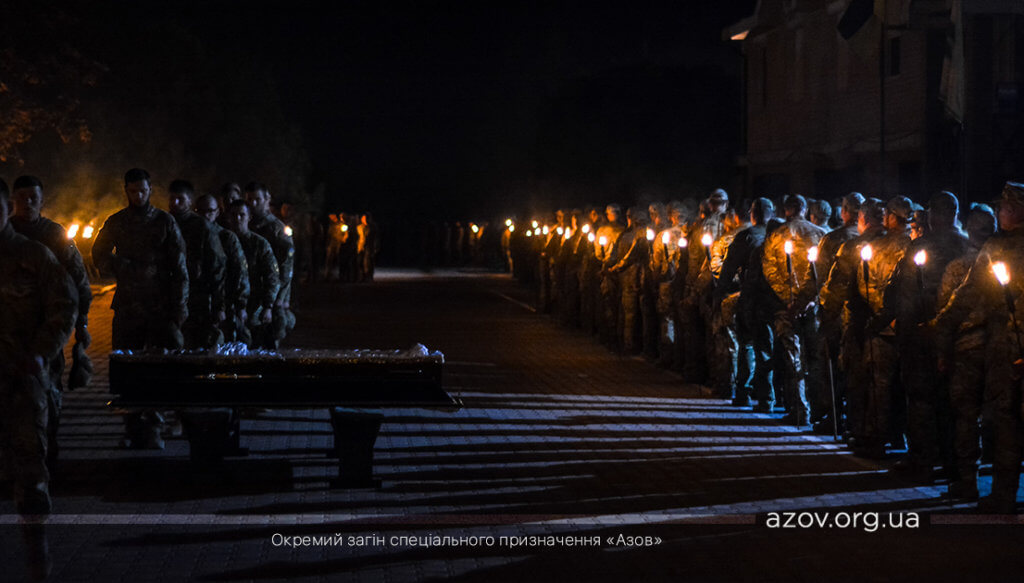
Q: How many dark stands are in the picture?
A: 2